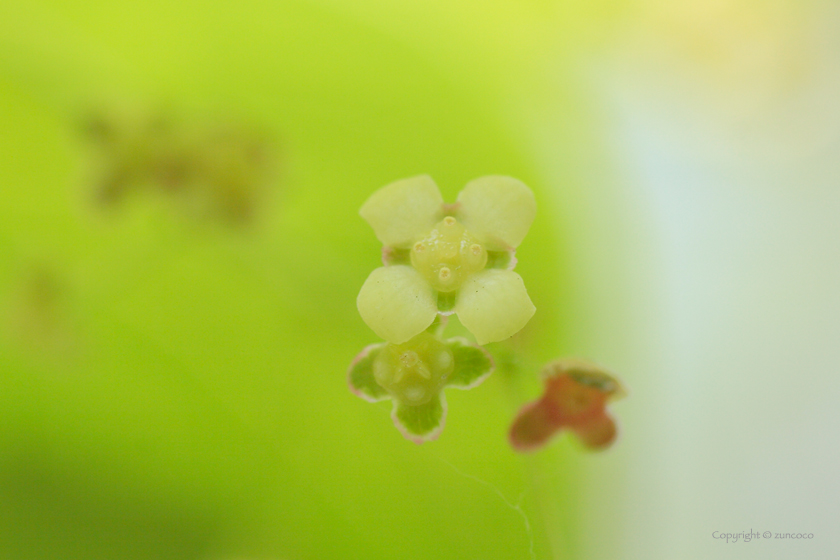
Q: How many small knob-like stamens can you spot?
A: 4